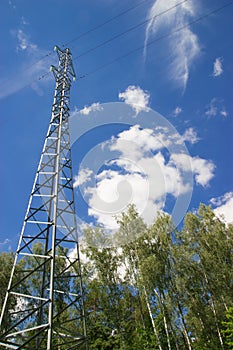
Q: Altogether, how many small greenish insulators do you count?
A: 3